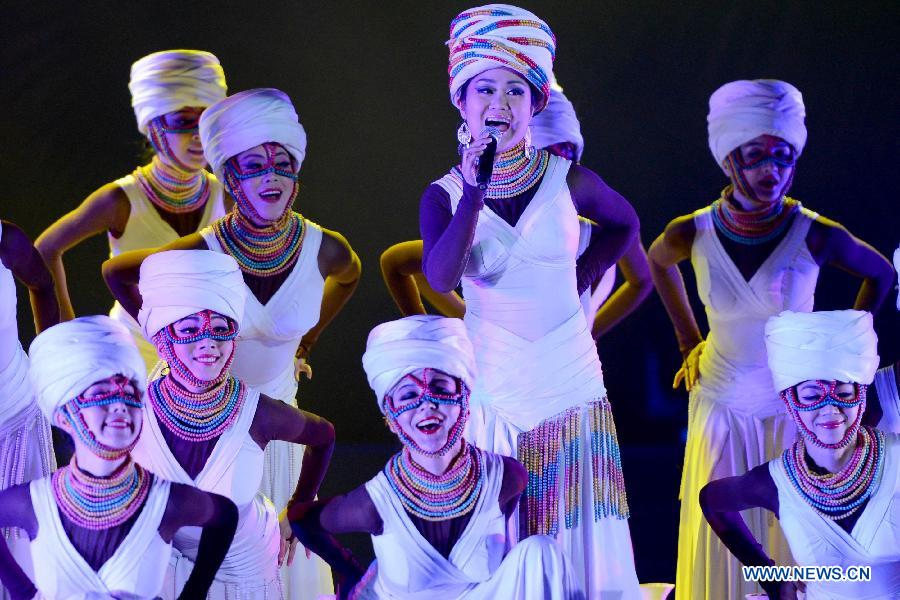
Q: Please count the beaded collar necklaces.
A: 8